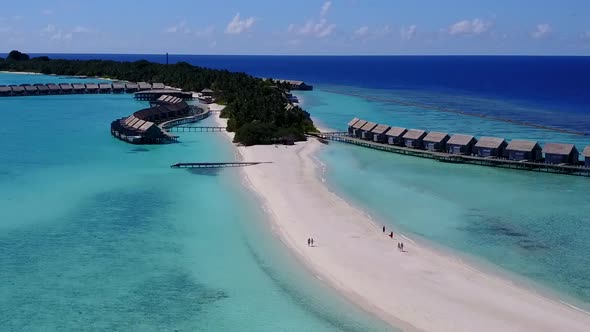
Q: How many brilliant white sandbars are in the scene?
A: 1